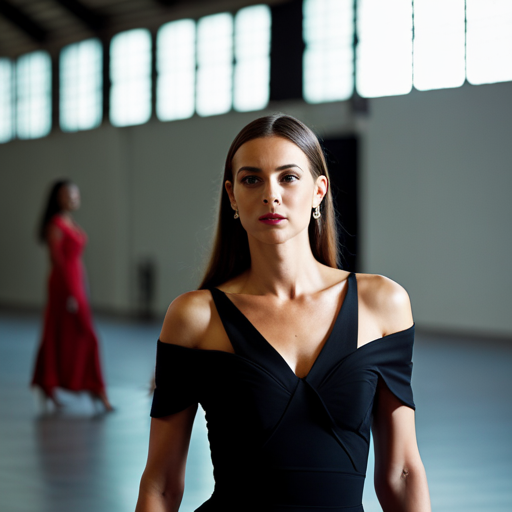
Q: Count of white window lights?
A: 11